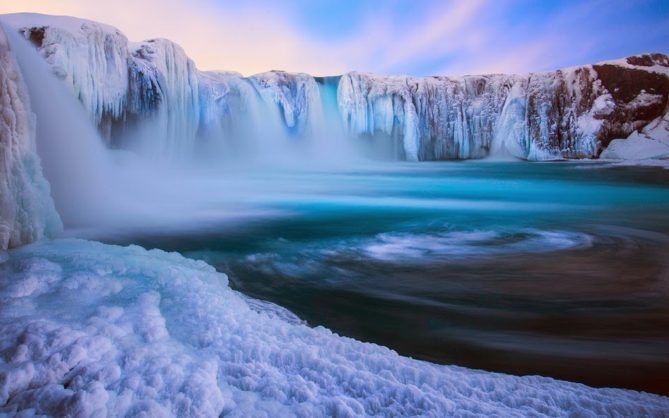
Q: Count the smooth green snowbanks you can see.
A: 0